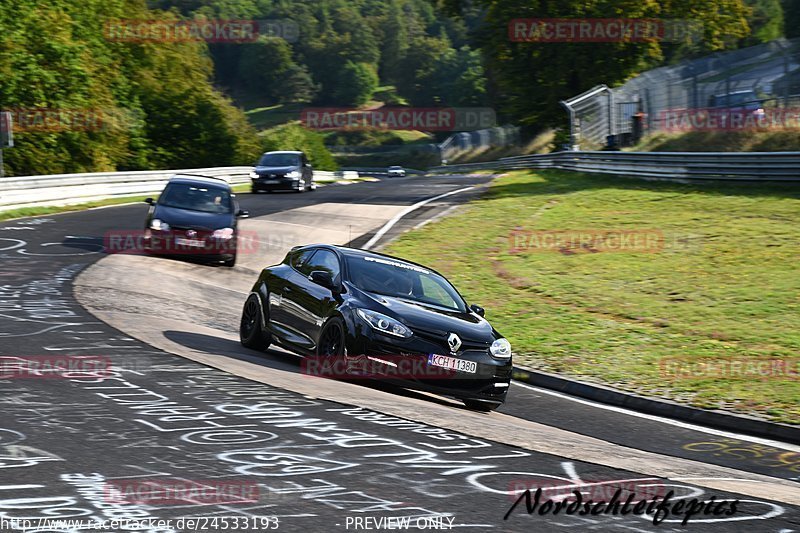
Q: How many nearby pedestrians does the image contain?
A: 0